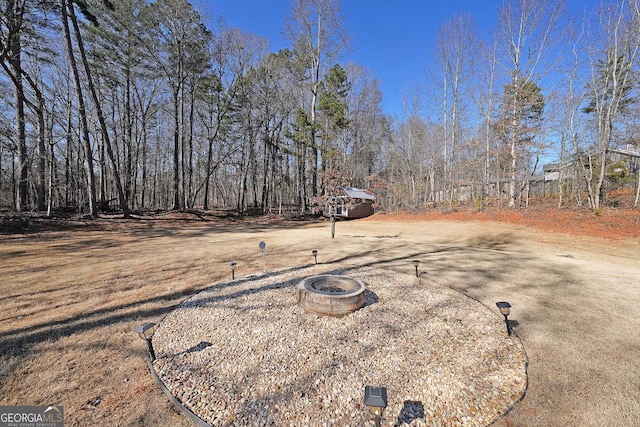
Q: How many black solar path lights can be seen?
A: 6